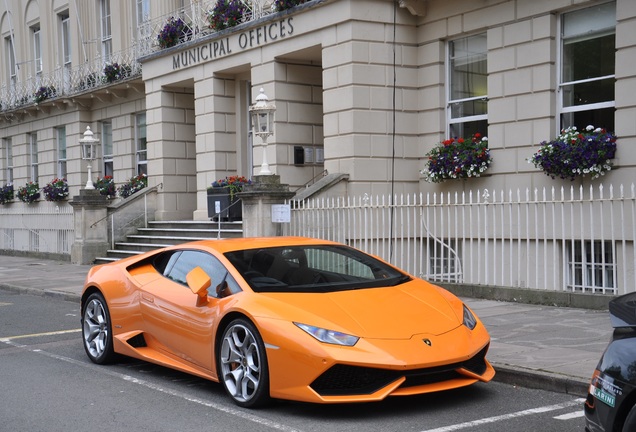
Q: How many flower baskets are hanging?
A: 12